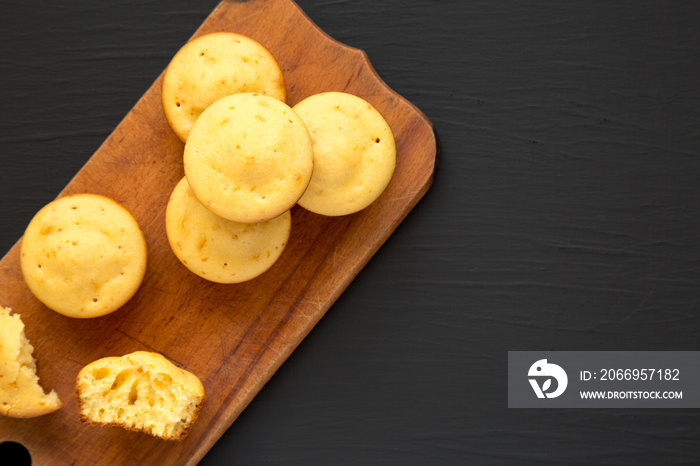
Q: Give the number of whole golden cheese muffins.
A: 5